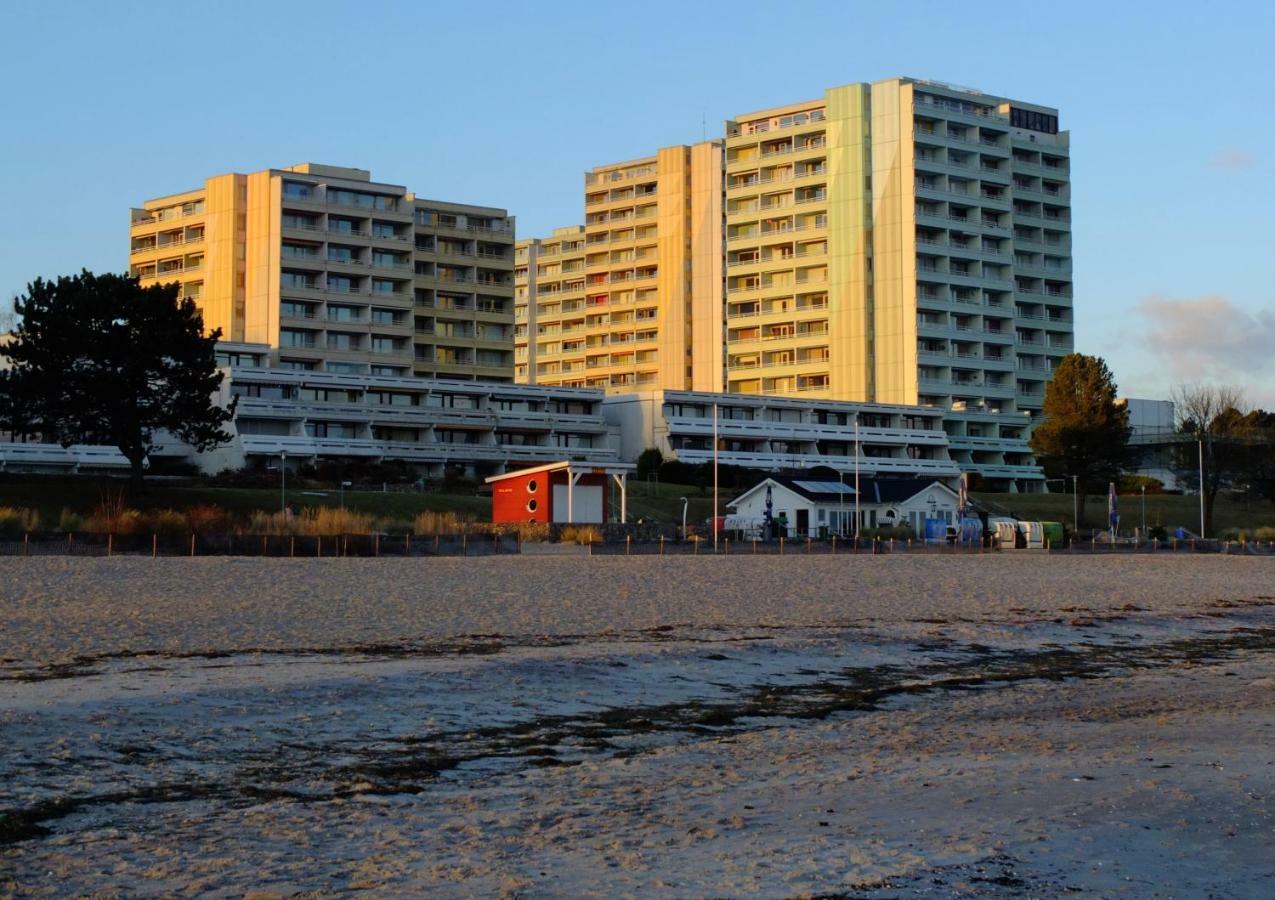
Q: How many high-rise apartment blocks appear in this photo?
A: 3